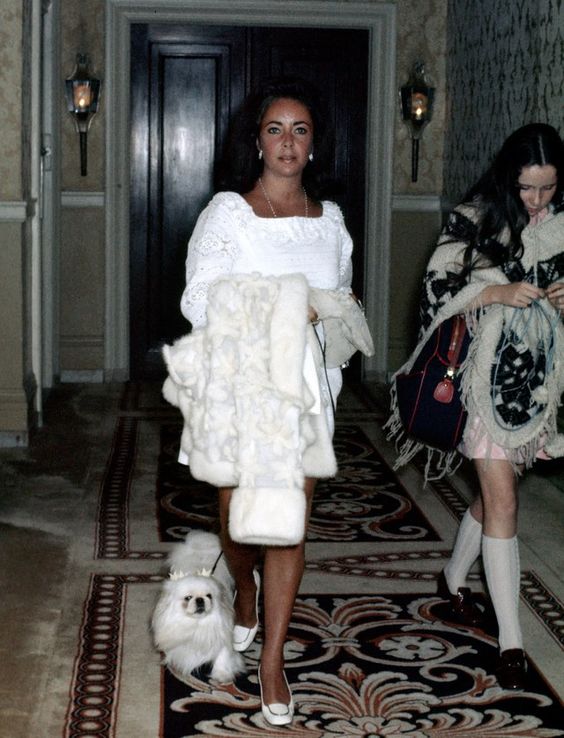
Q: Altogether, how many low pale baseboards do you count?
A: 2